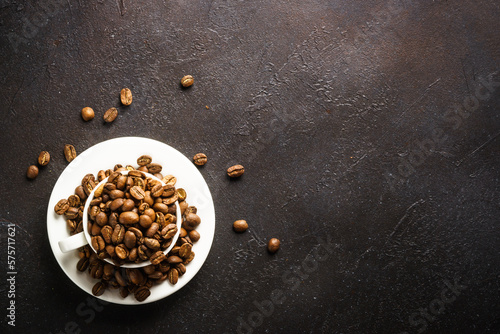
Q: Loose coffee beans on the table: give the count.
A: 11